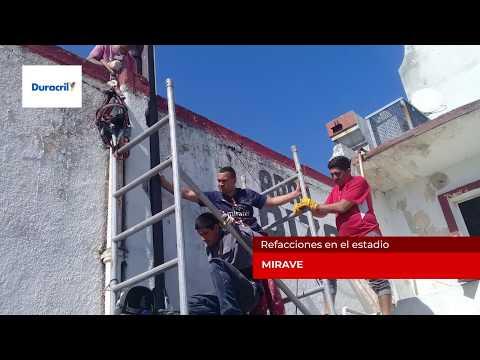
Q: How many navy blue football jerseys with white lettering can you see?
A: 1